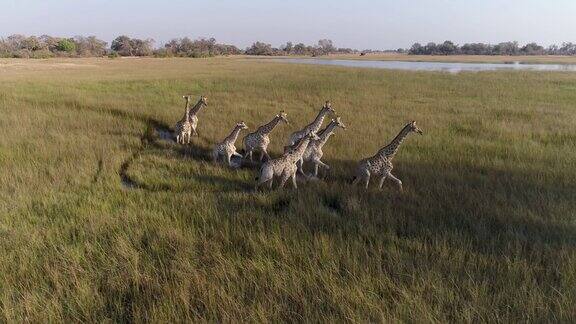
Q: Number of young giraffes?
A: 1